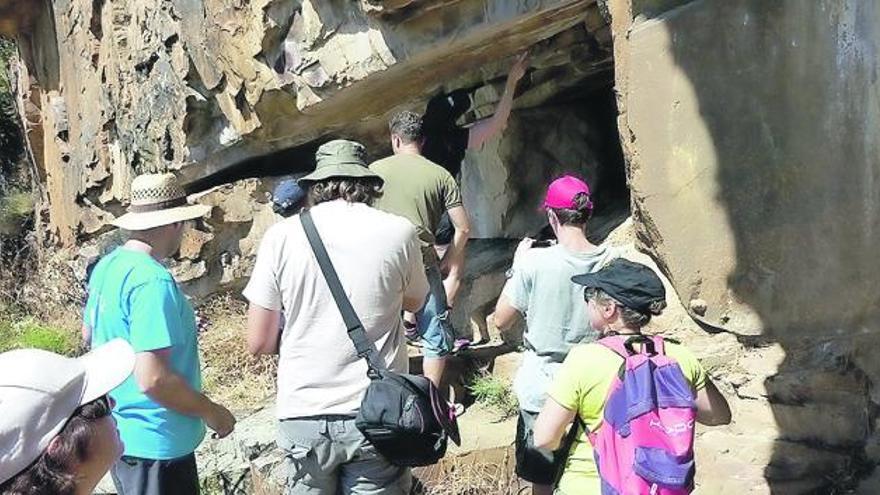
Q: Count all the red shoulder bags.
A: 0